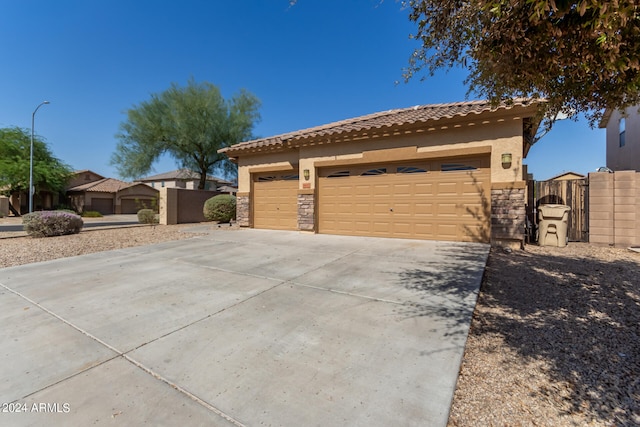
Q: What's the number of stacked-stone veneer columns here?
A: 3